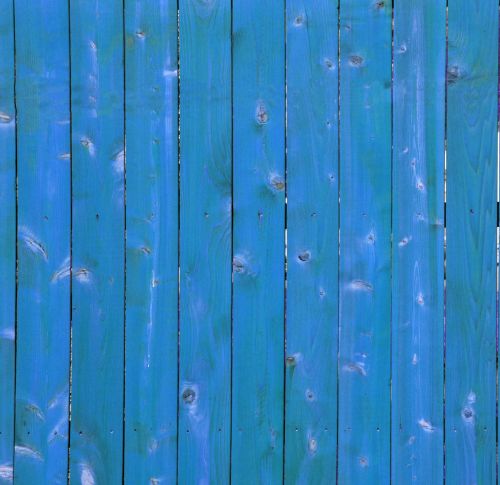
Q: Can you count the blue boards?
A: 10